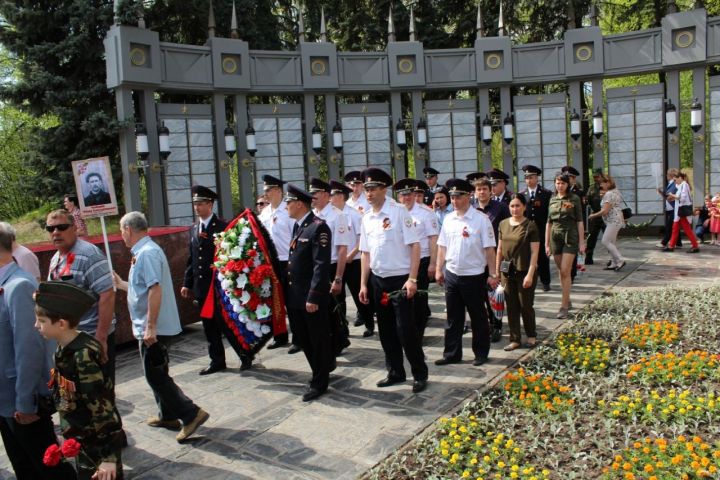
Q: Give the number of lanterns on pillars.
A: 14